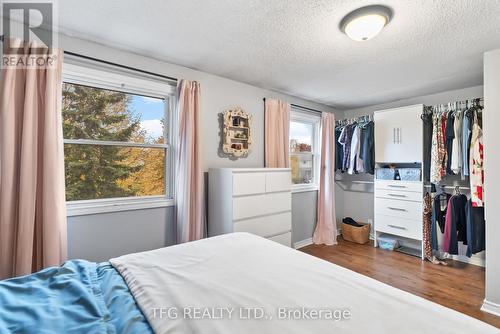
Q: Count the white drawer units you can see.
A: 2